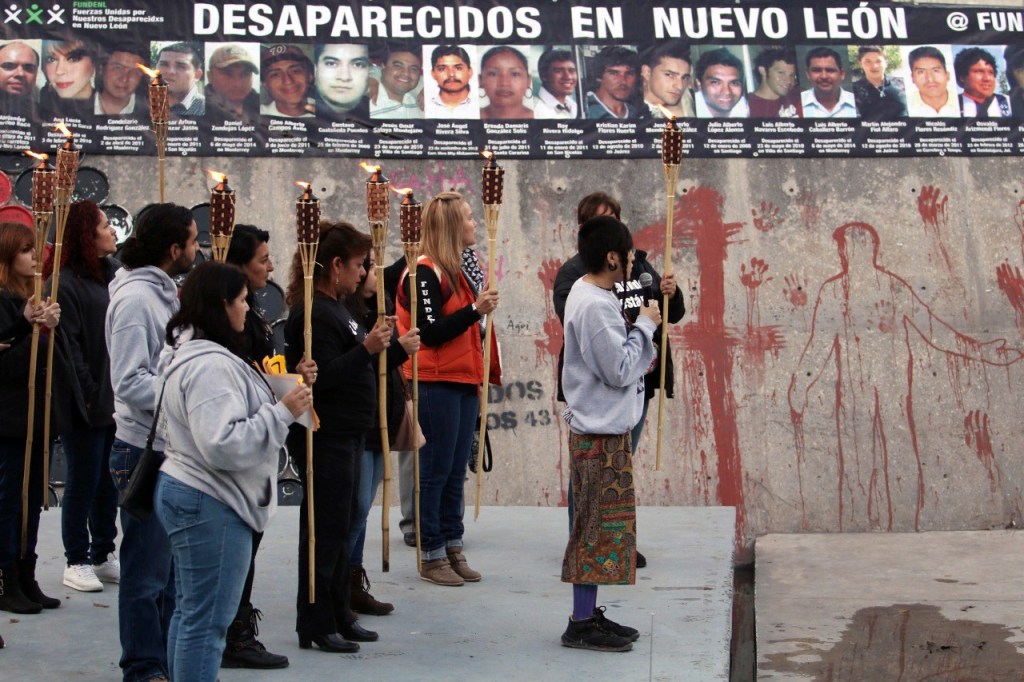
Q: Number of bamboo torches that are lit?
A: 9